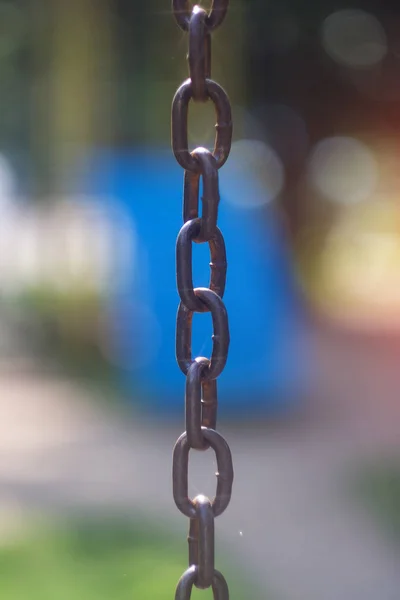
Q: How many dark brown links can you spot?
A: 10